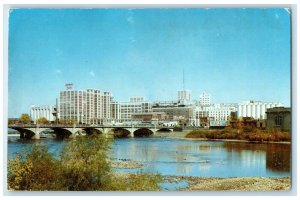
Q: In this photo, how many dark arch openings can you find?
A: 6